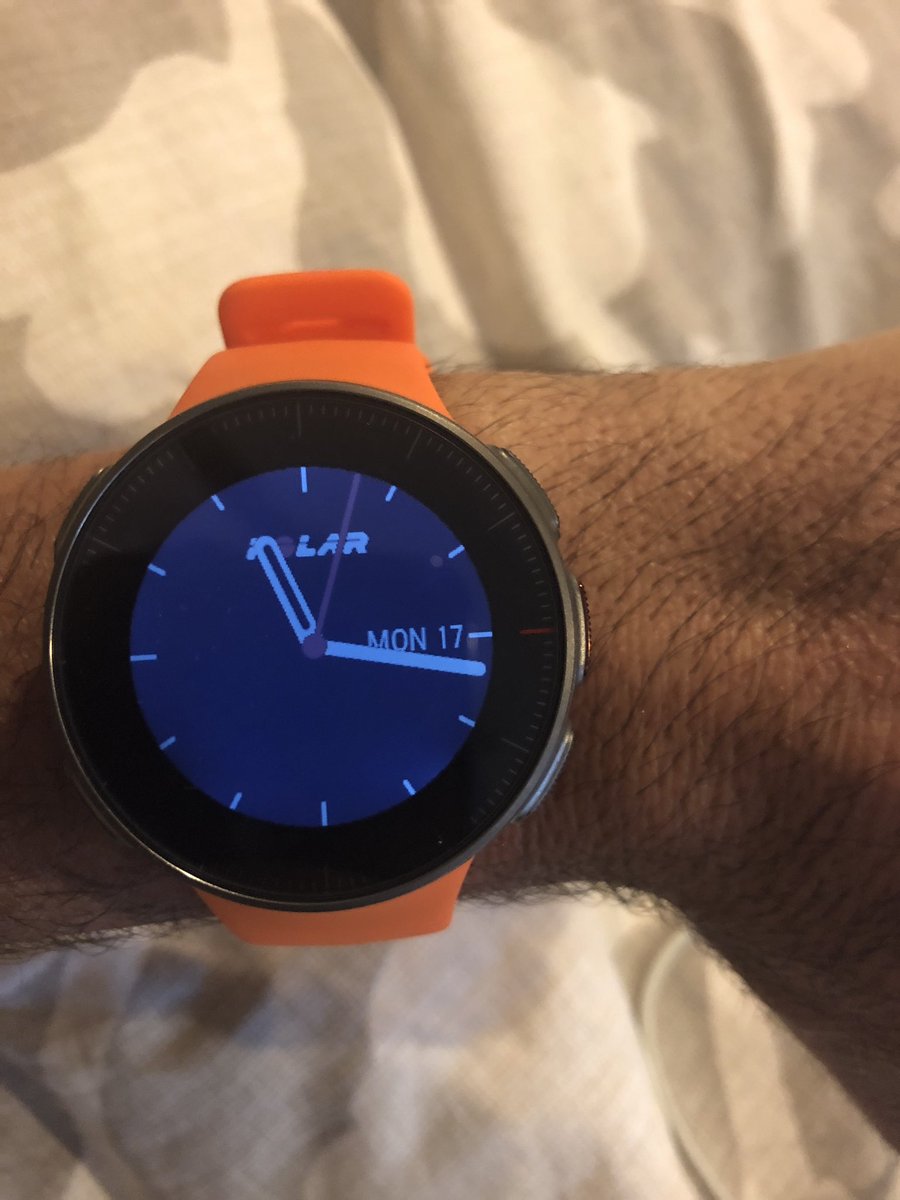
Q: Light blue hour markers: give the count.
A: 12